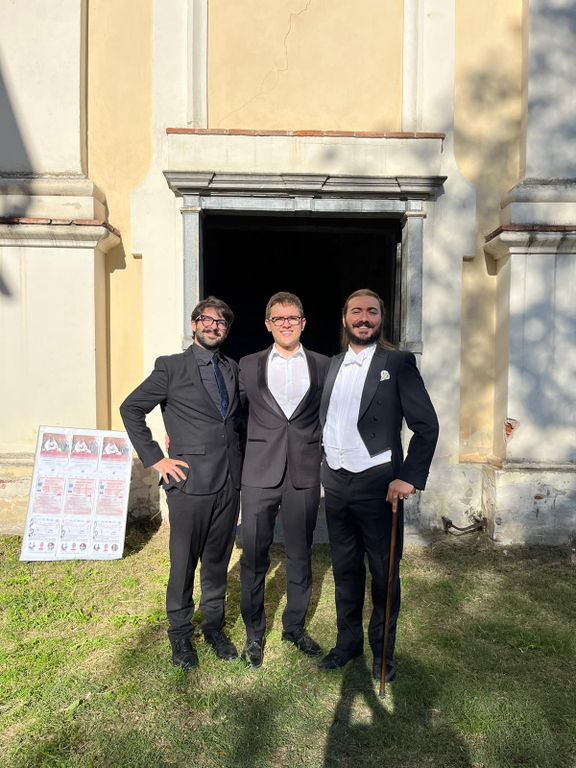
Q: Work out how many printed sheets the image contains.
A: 9